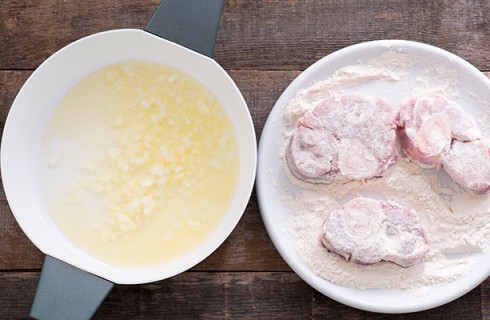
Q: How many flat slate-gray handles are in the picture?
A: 2